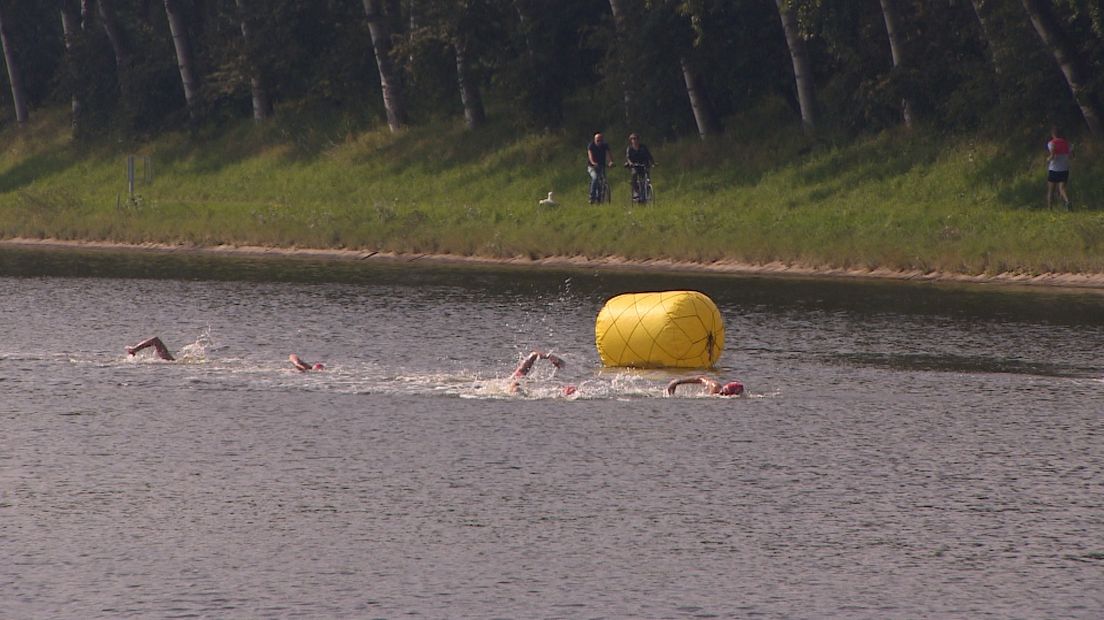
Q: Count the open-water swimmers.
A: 5